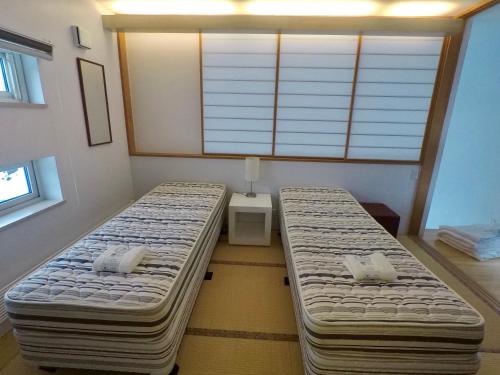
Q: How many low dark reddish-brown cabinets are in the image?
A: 1